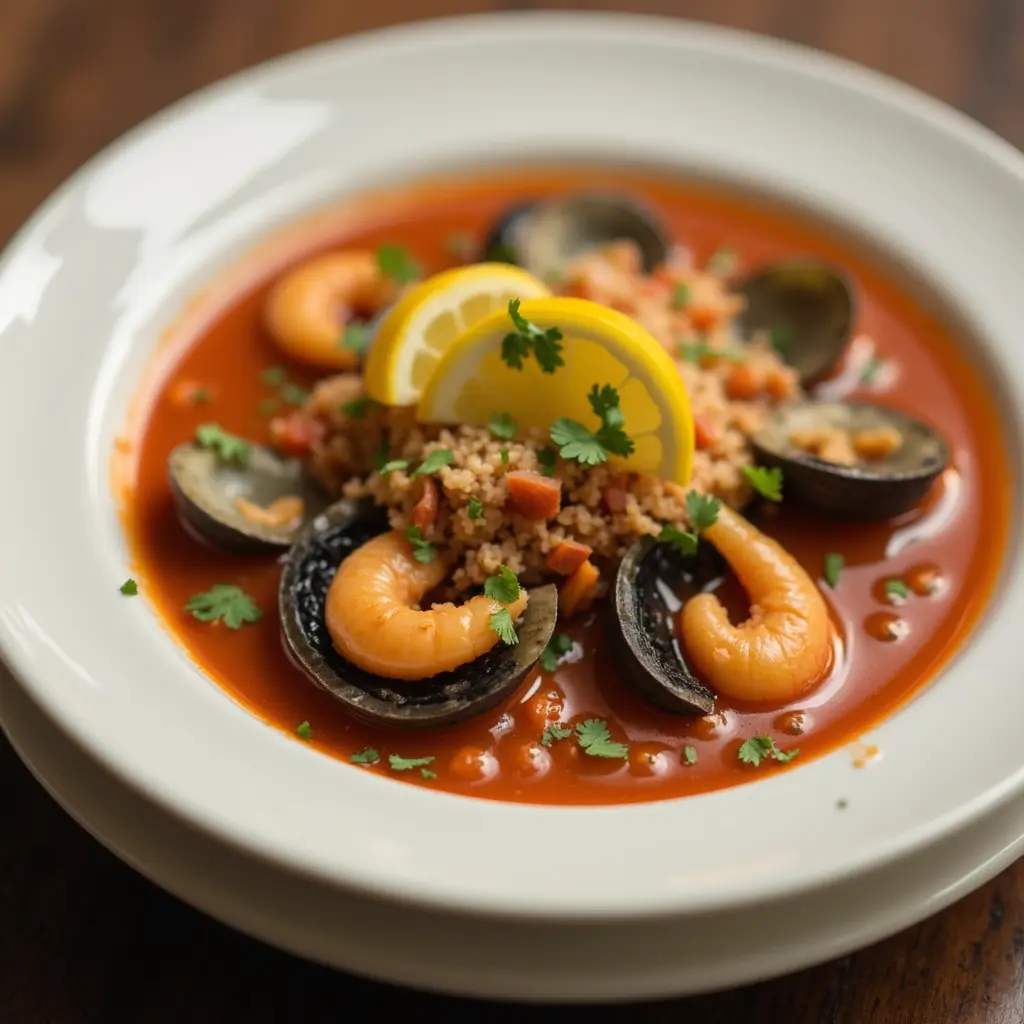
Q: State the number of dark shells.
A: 6